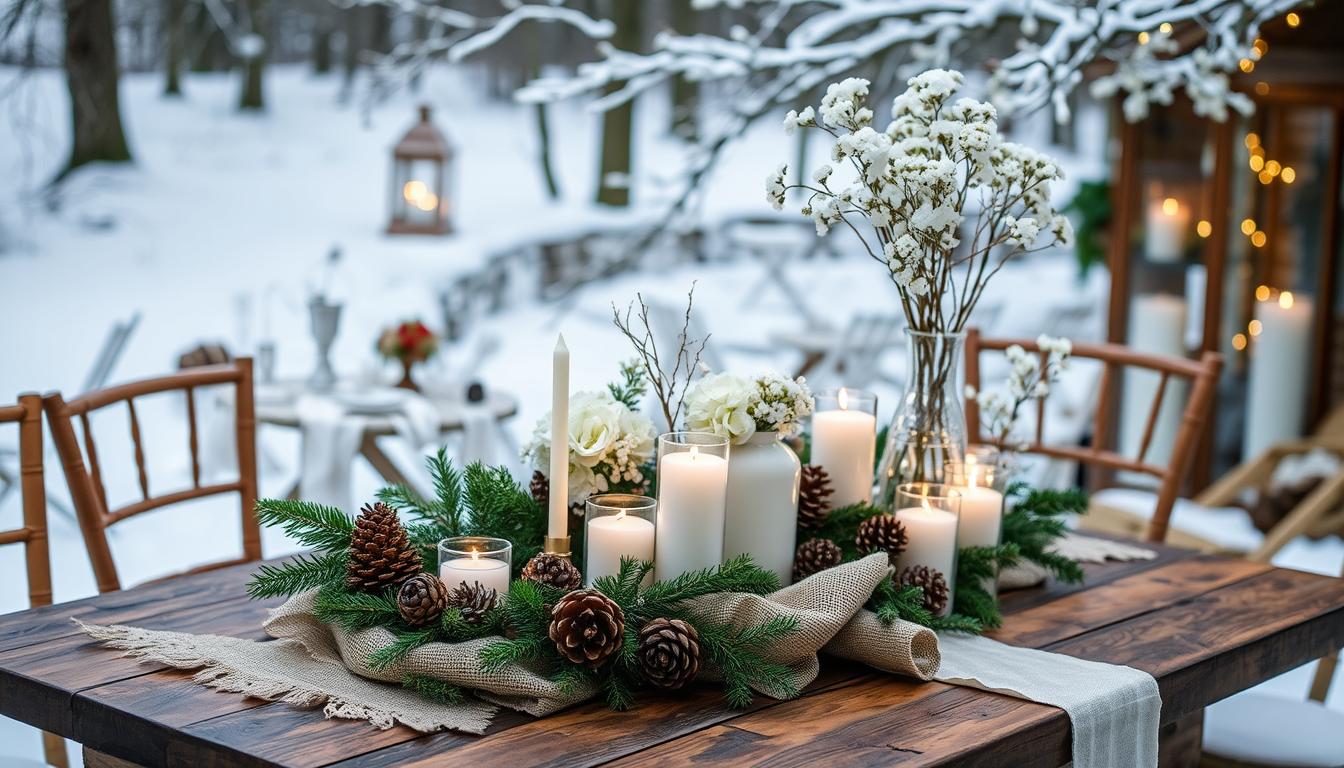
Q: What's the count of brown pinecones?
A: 11